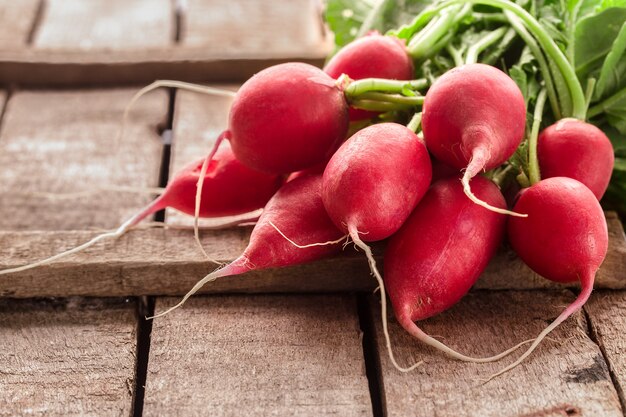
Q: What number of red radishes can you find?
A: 9